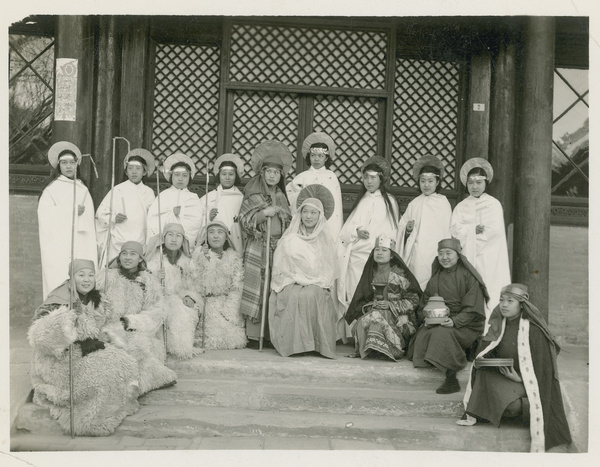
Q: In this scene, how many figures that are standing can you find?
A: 9